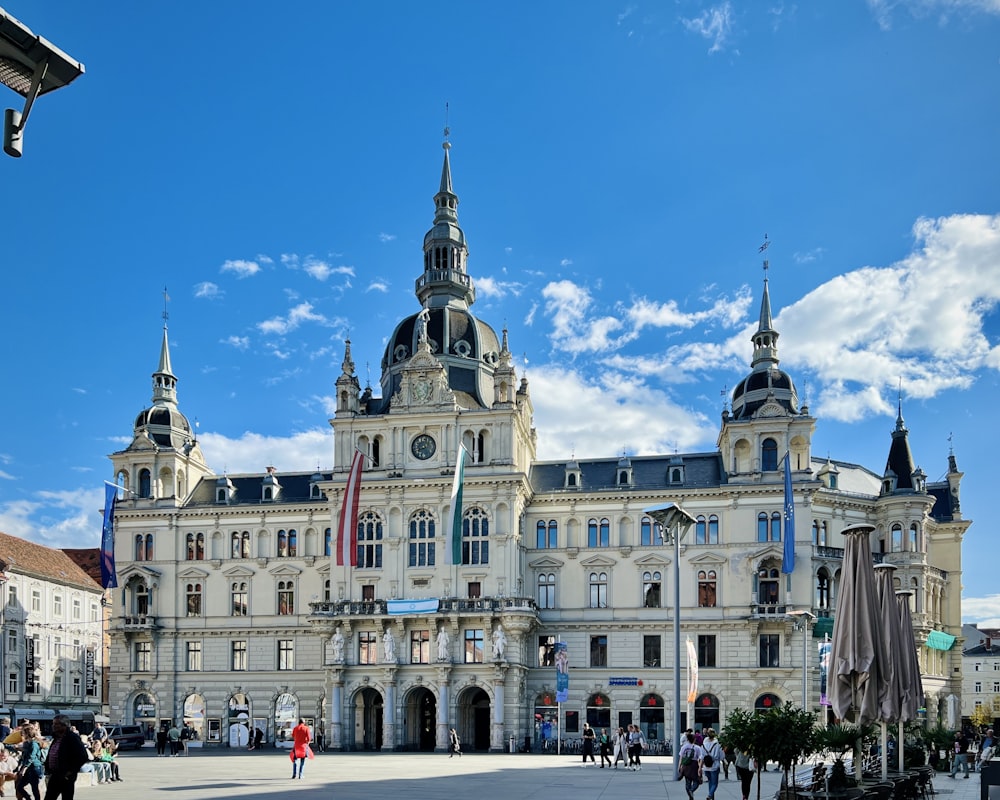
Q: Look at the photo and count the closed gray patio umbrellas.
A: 3